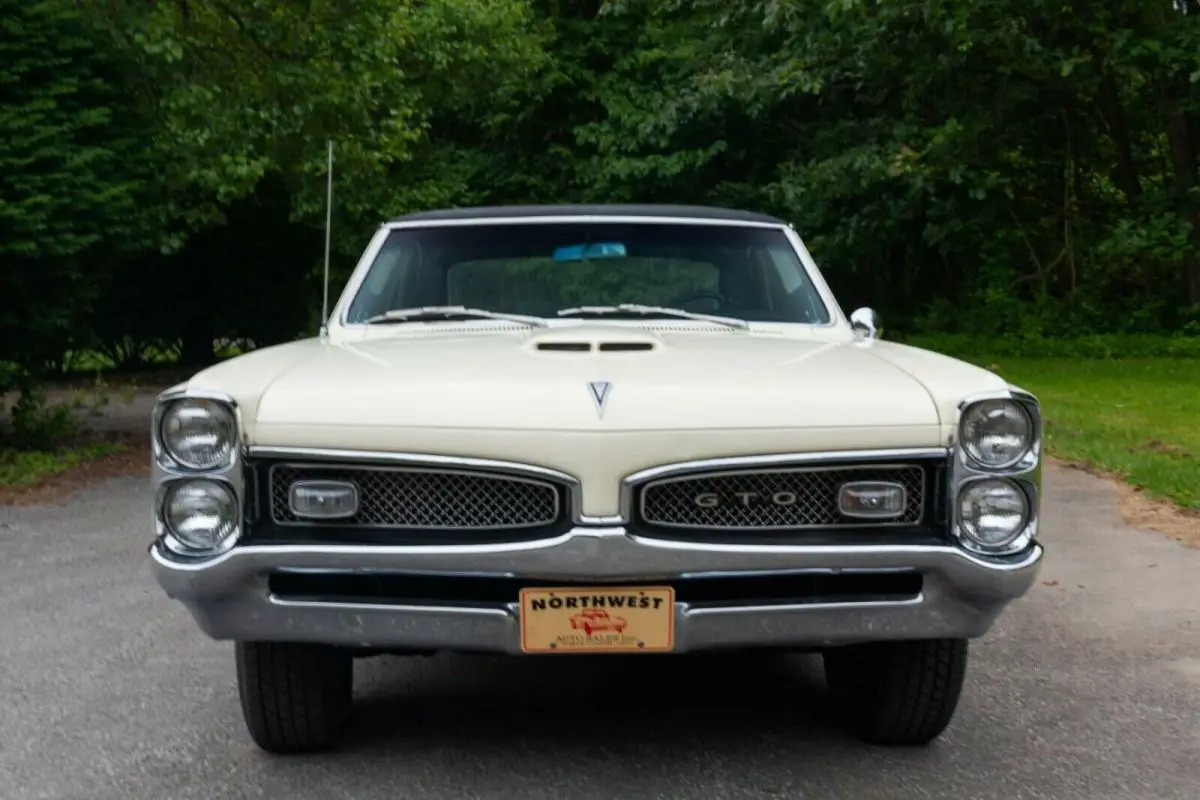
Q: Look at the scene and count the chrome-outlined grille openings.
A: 2